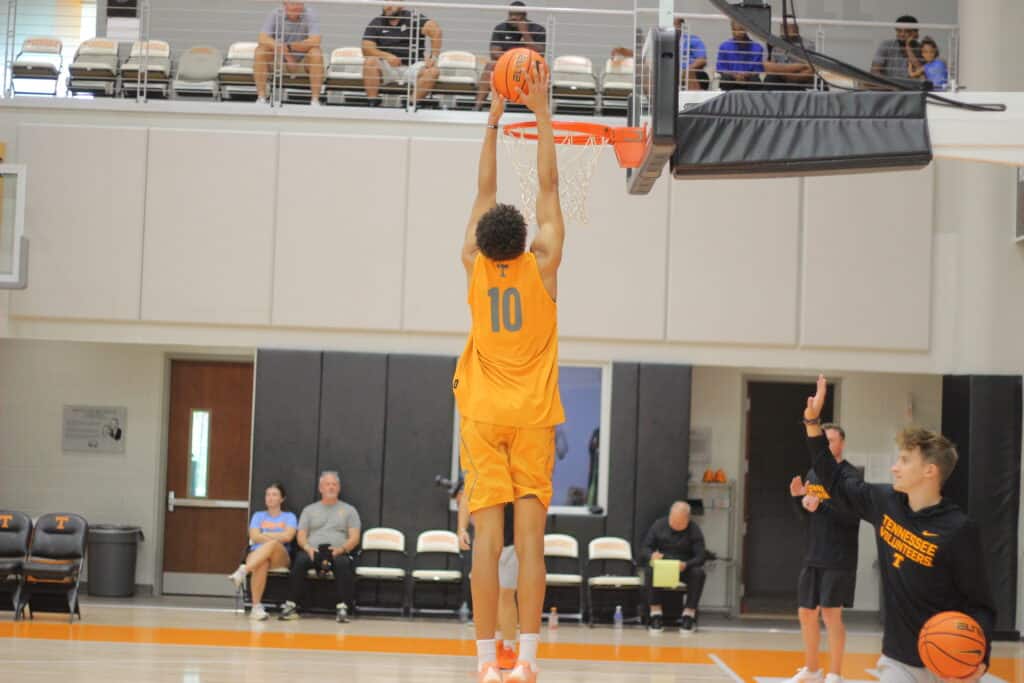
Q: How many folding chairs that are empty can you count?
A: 15